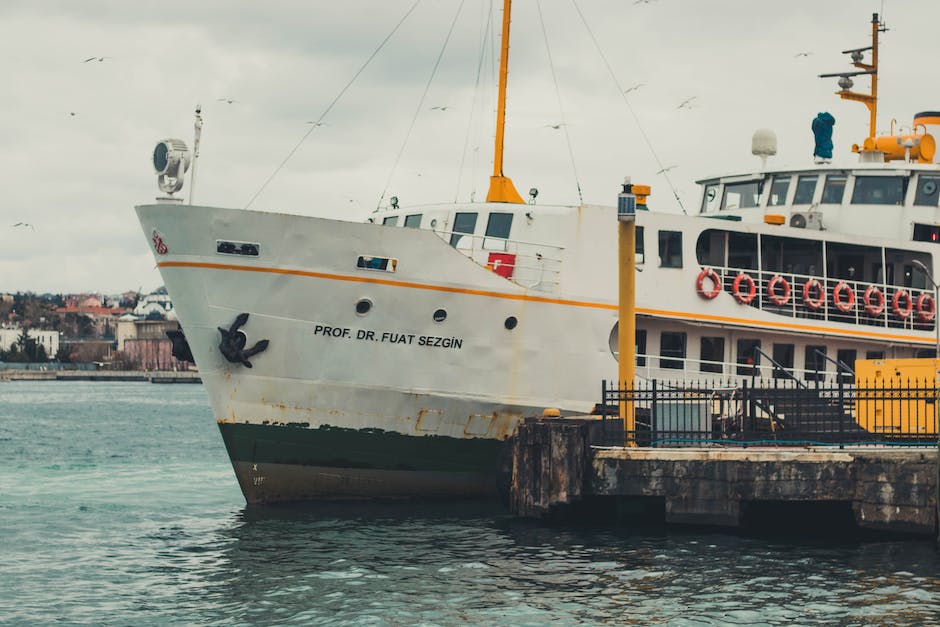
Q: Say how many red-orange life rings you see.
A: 8